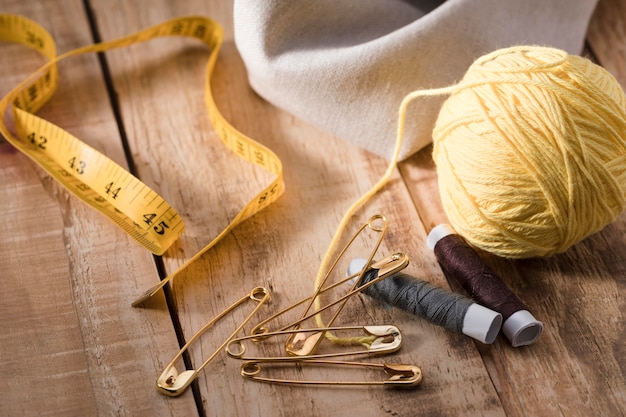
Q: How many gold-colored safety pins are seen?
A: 5